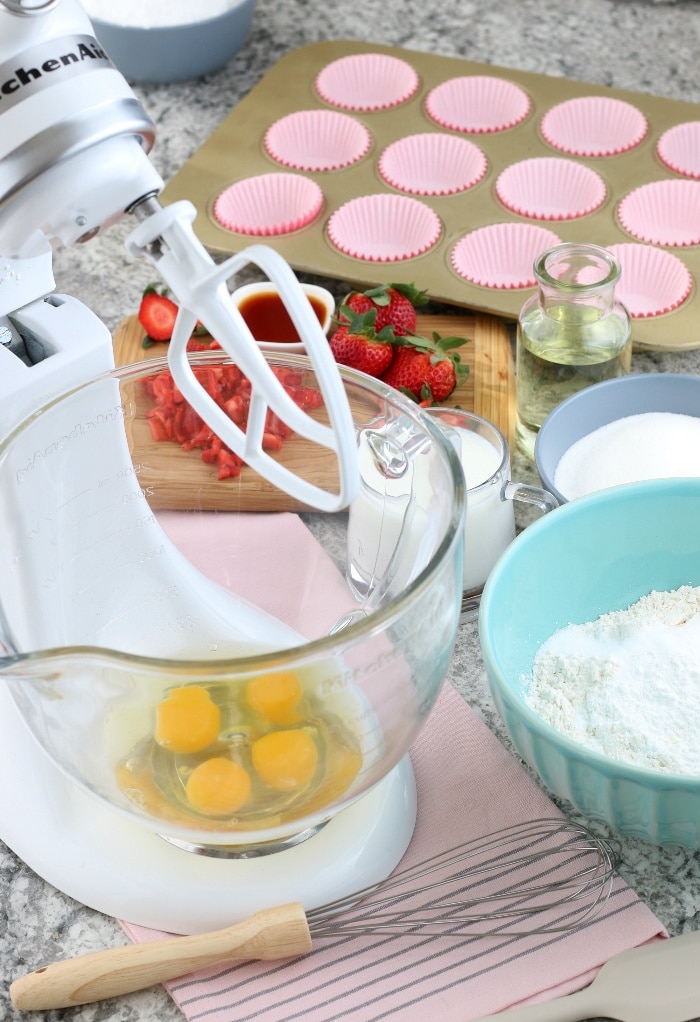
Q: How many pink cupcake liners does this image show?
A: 12